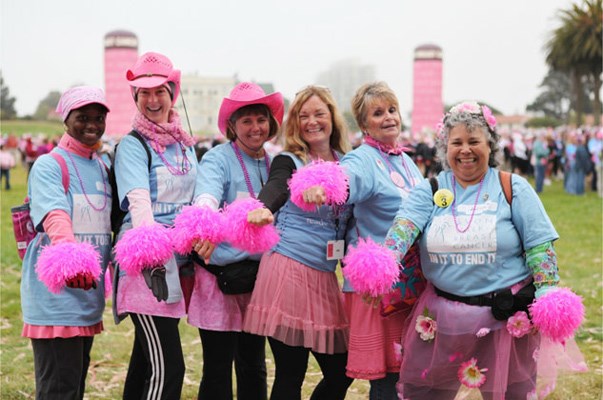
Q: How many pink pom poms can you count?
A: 7